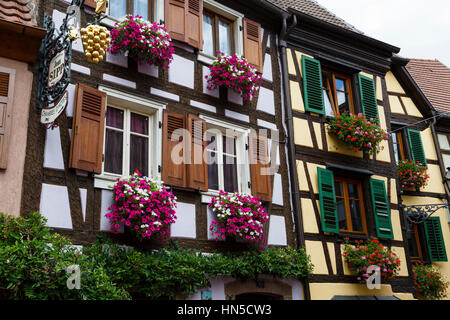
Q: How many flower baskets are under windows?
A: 8